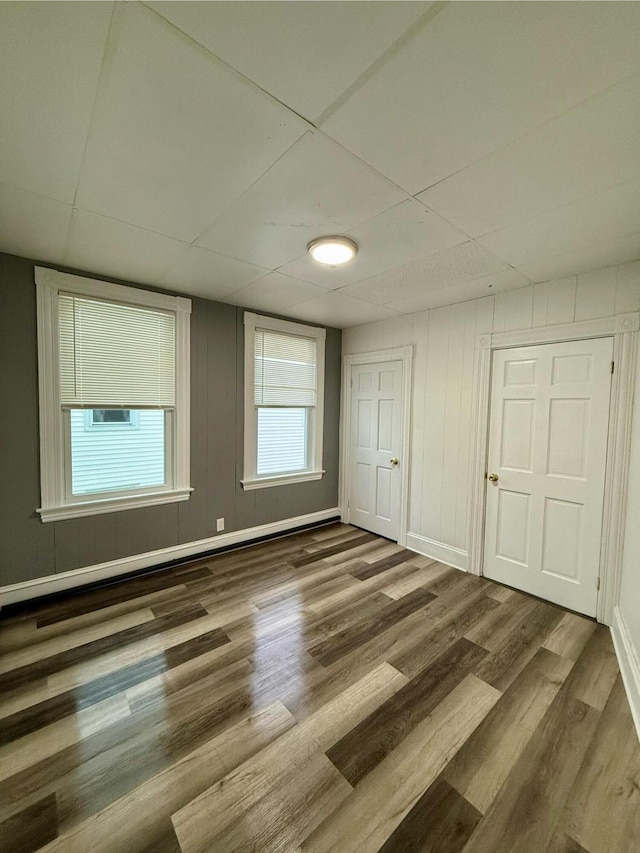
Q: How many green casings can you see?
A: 0